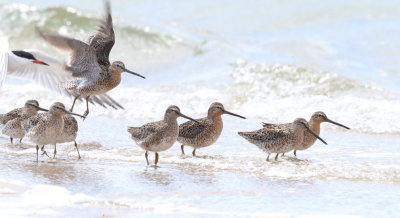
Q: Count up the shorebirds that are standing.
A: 7